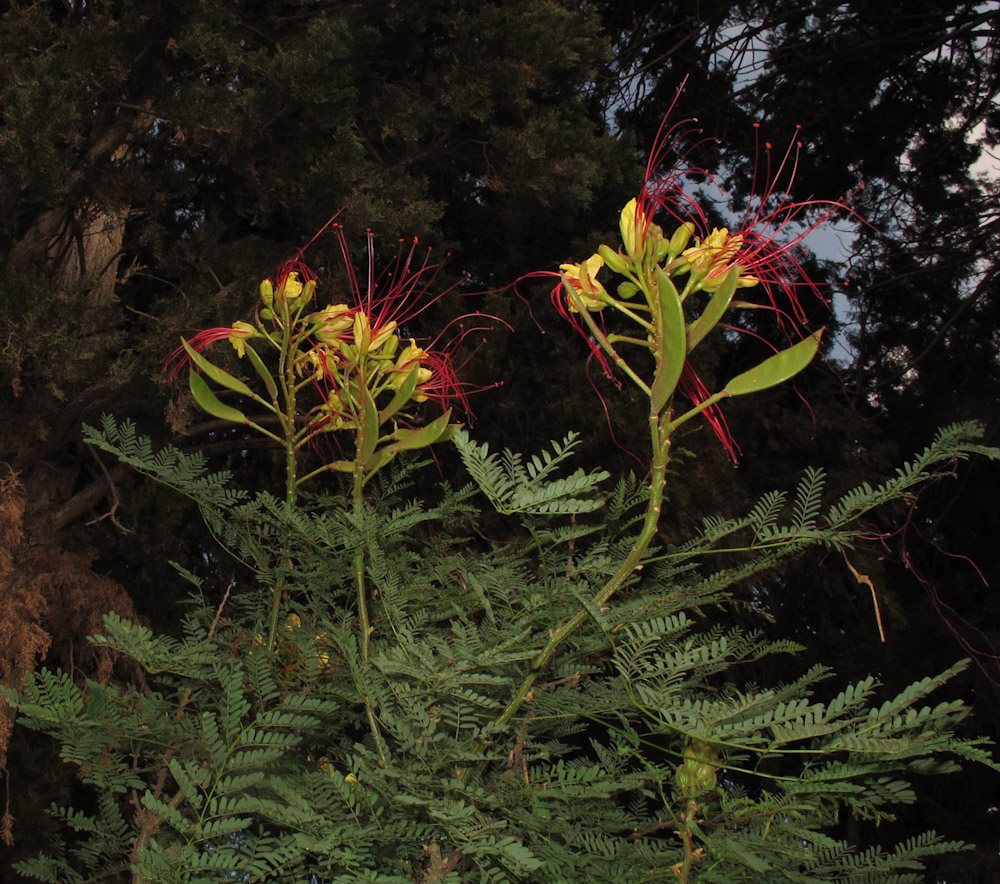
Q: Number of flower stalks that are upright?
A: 3